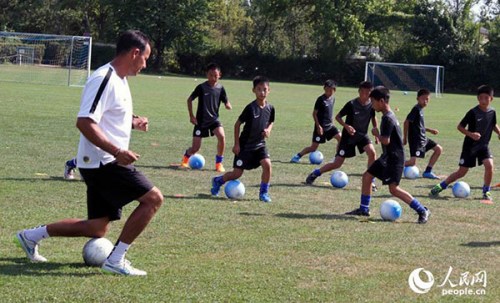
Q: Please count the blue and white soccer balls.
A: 7